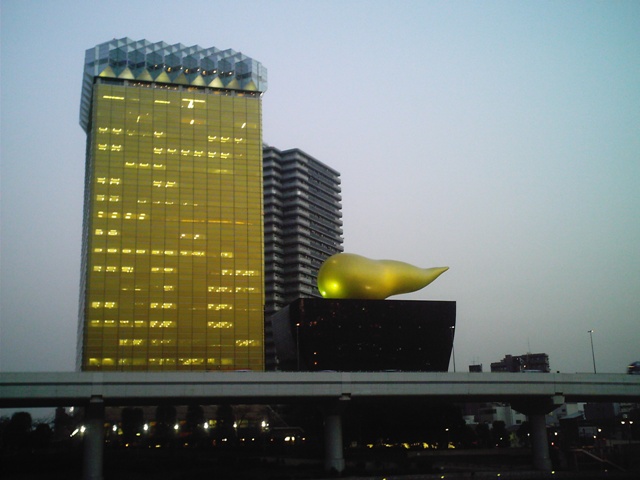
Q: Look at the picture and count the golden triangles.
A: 9